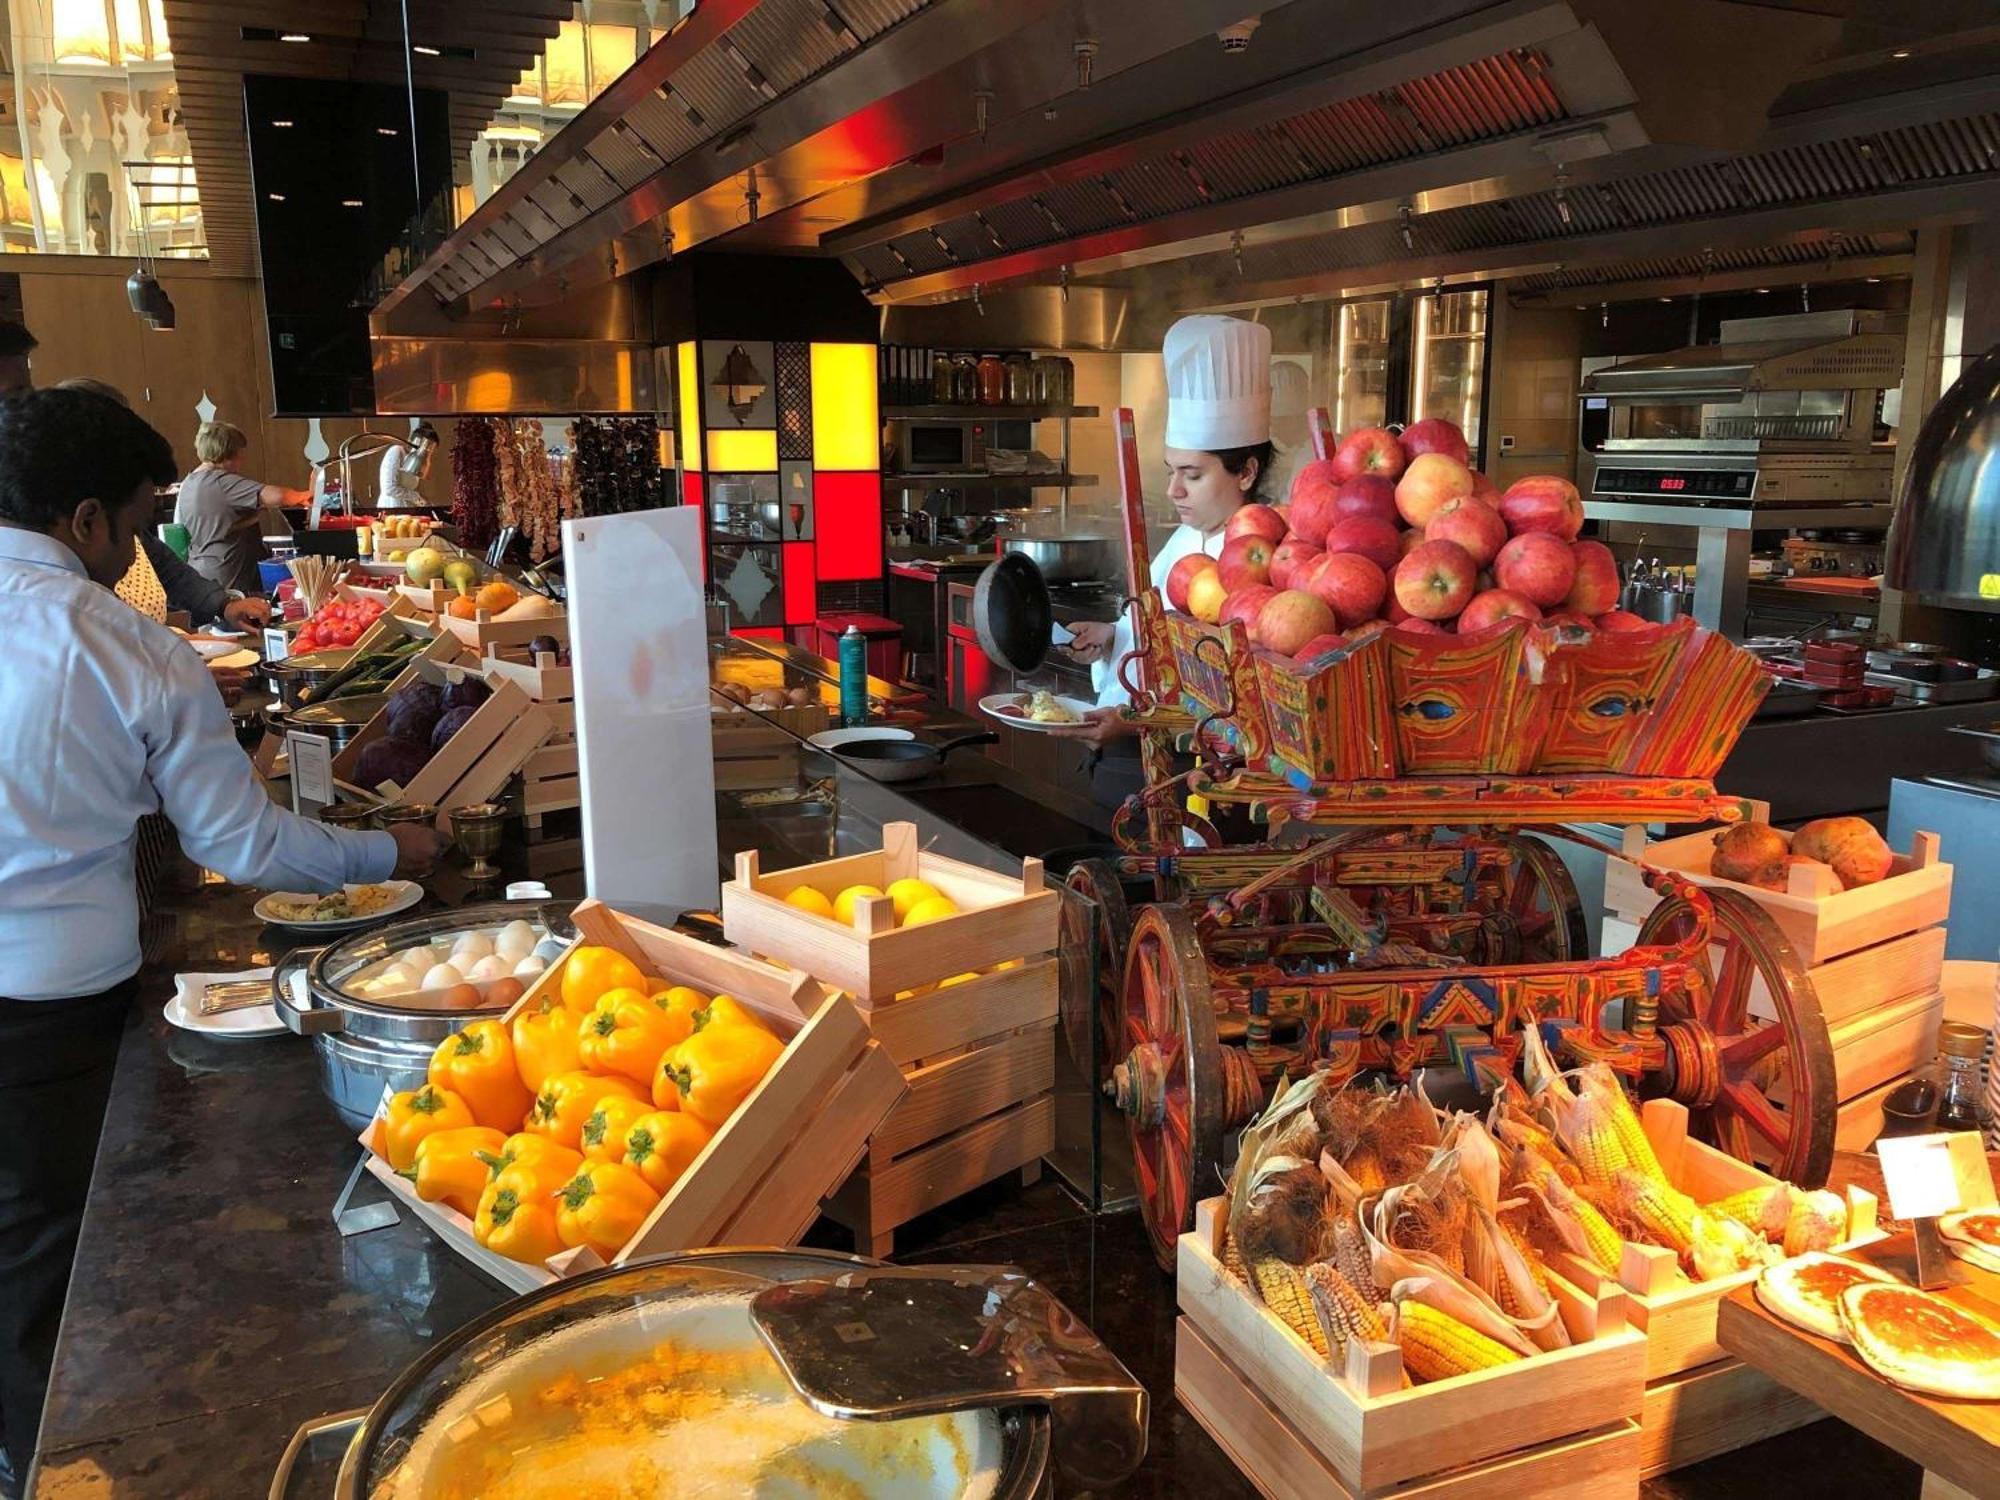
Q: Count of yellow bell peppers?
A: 15